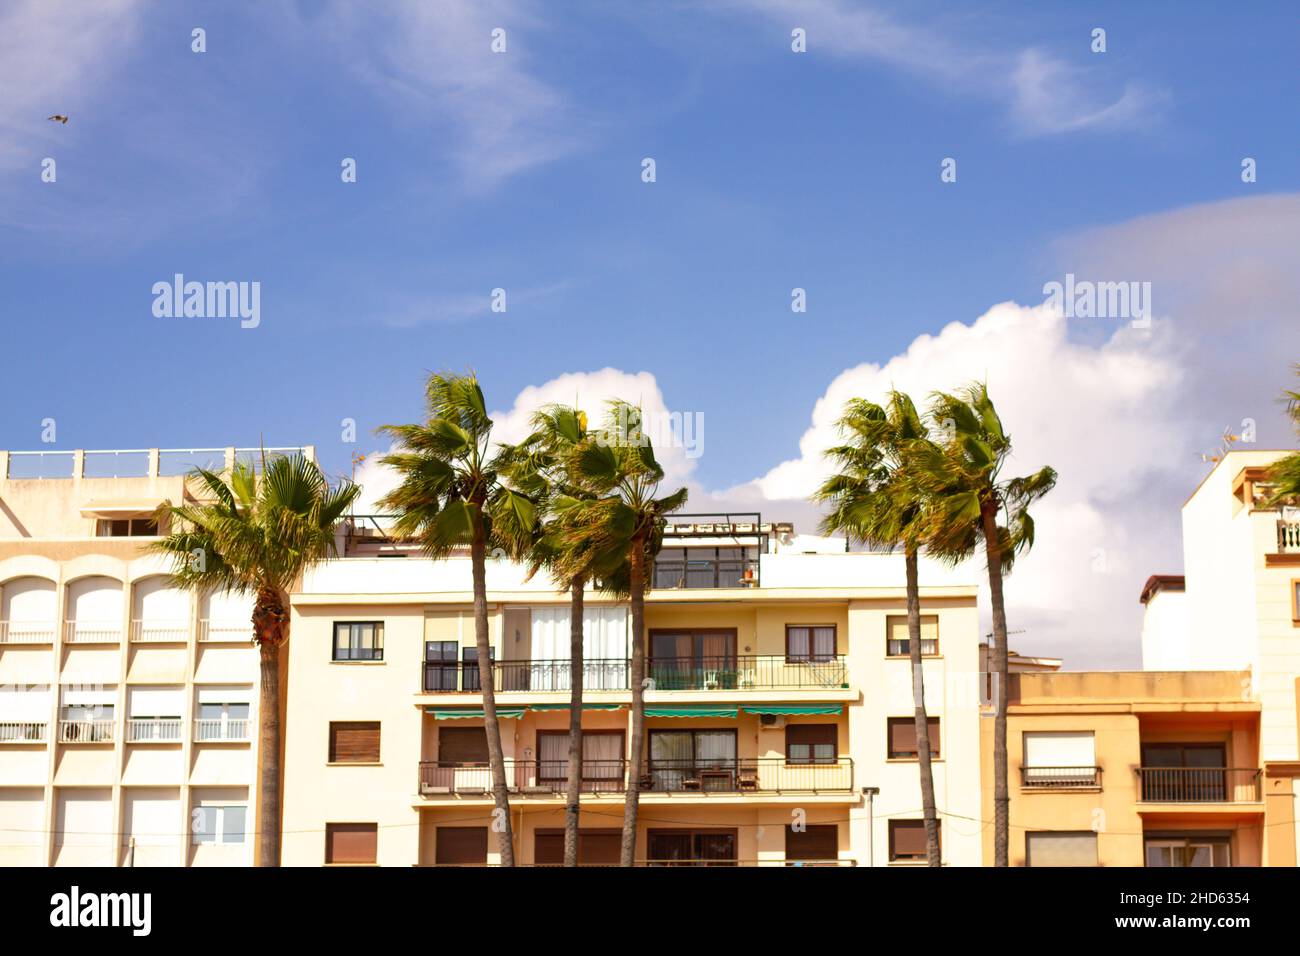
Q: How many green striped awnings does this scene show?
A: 4